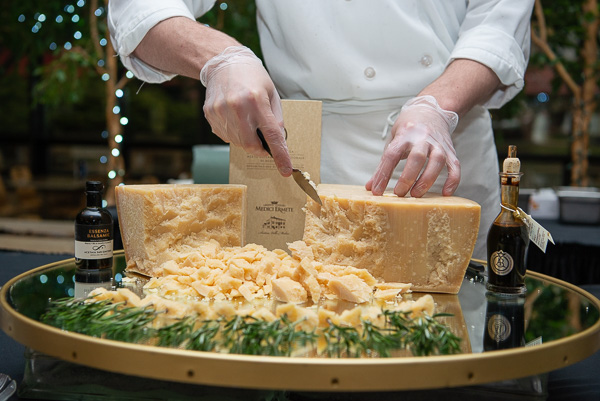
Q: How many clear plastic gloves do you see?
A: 2